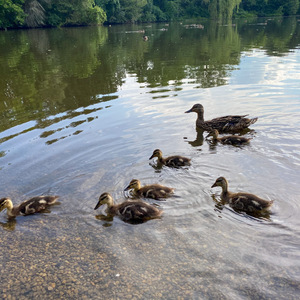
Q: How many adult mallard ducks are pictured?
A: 1